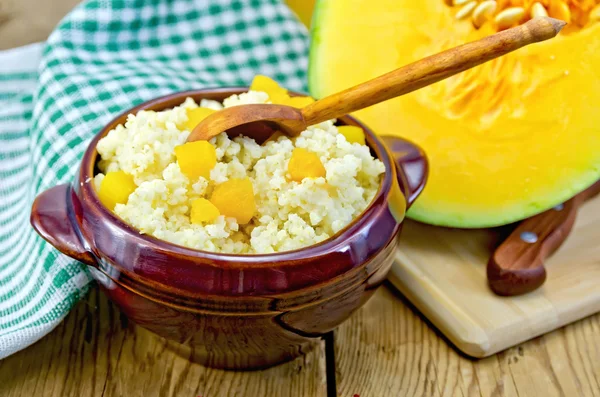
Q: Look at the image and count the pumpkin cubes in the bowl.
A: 9